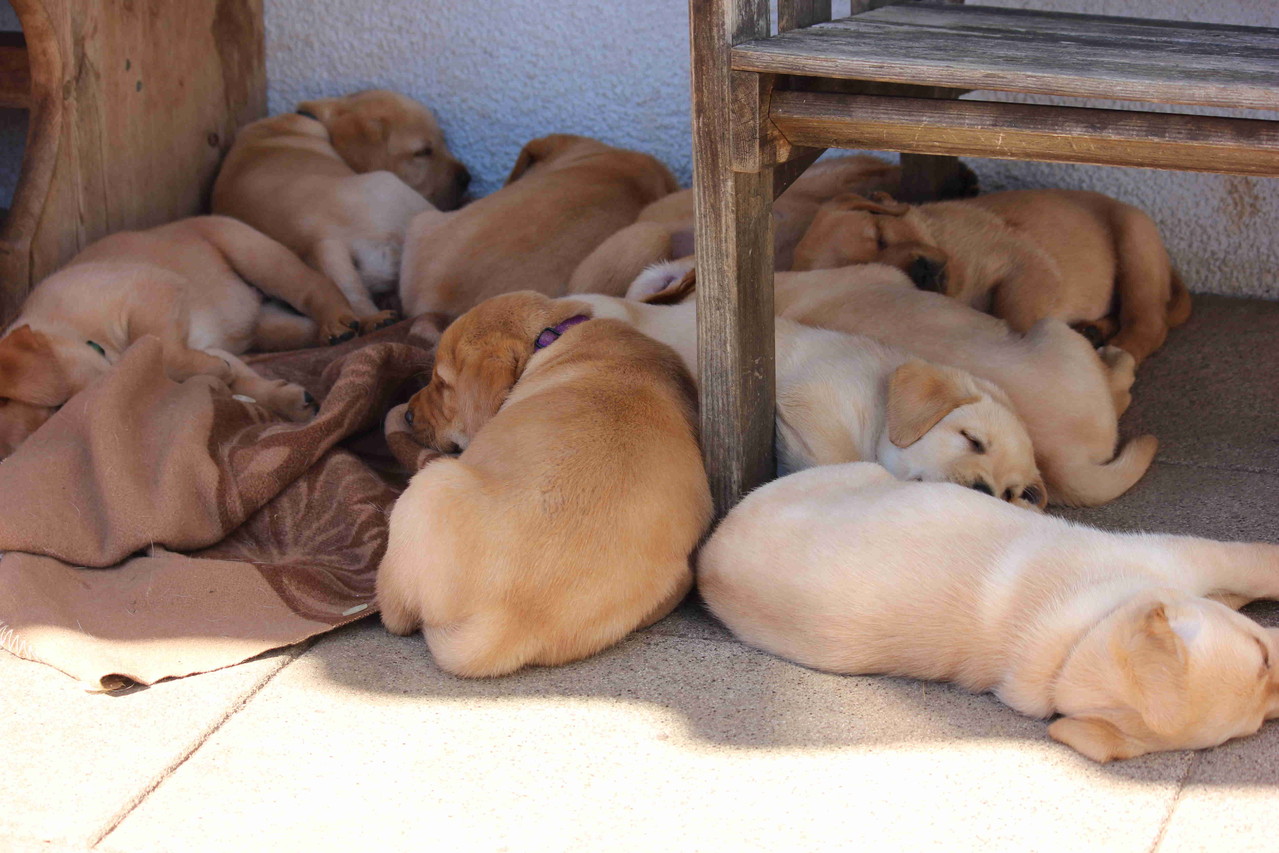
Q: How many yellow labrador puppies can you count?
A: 9